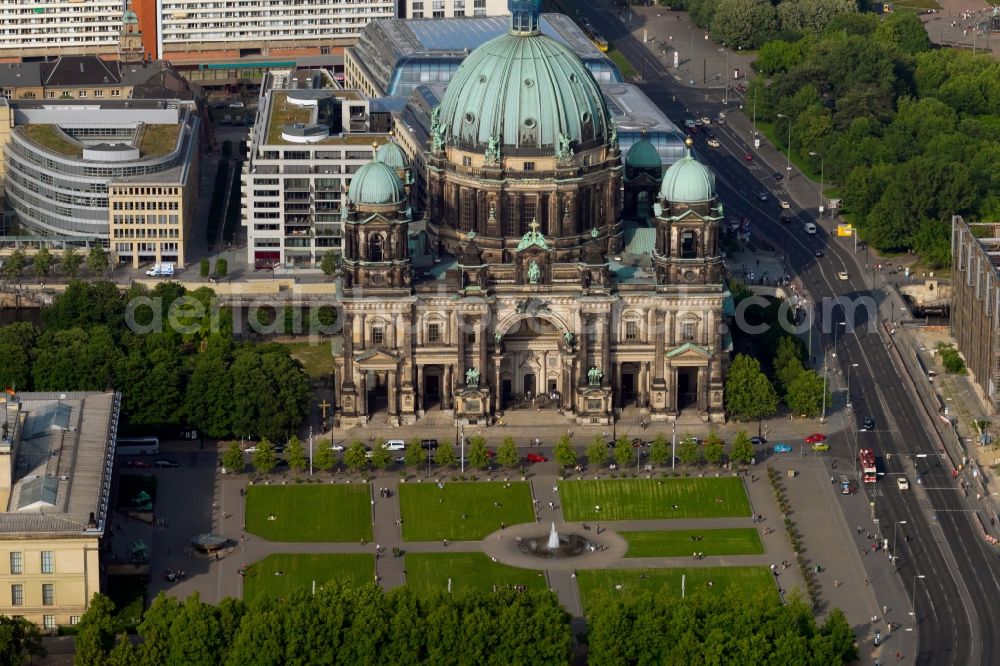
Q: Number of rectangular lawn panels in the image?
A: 7